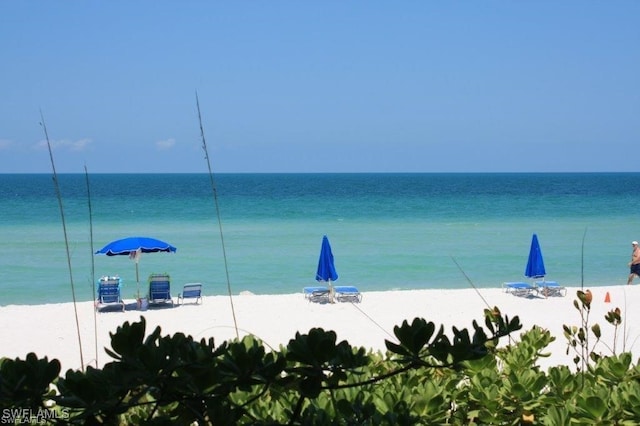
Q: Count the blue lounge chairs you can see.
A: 7